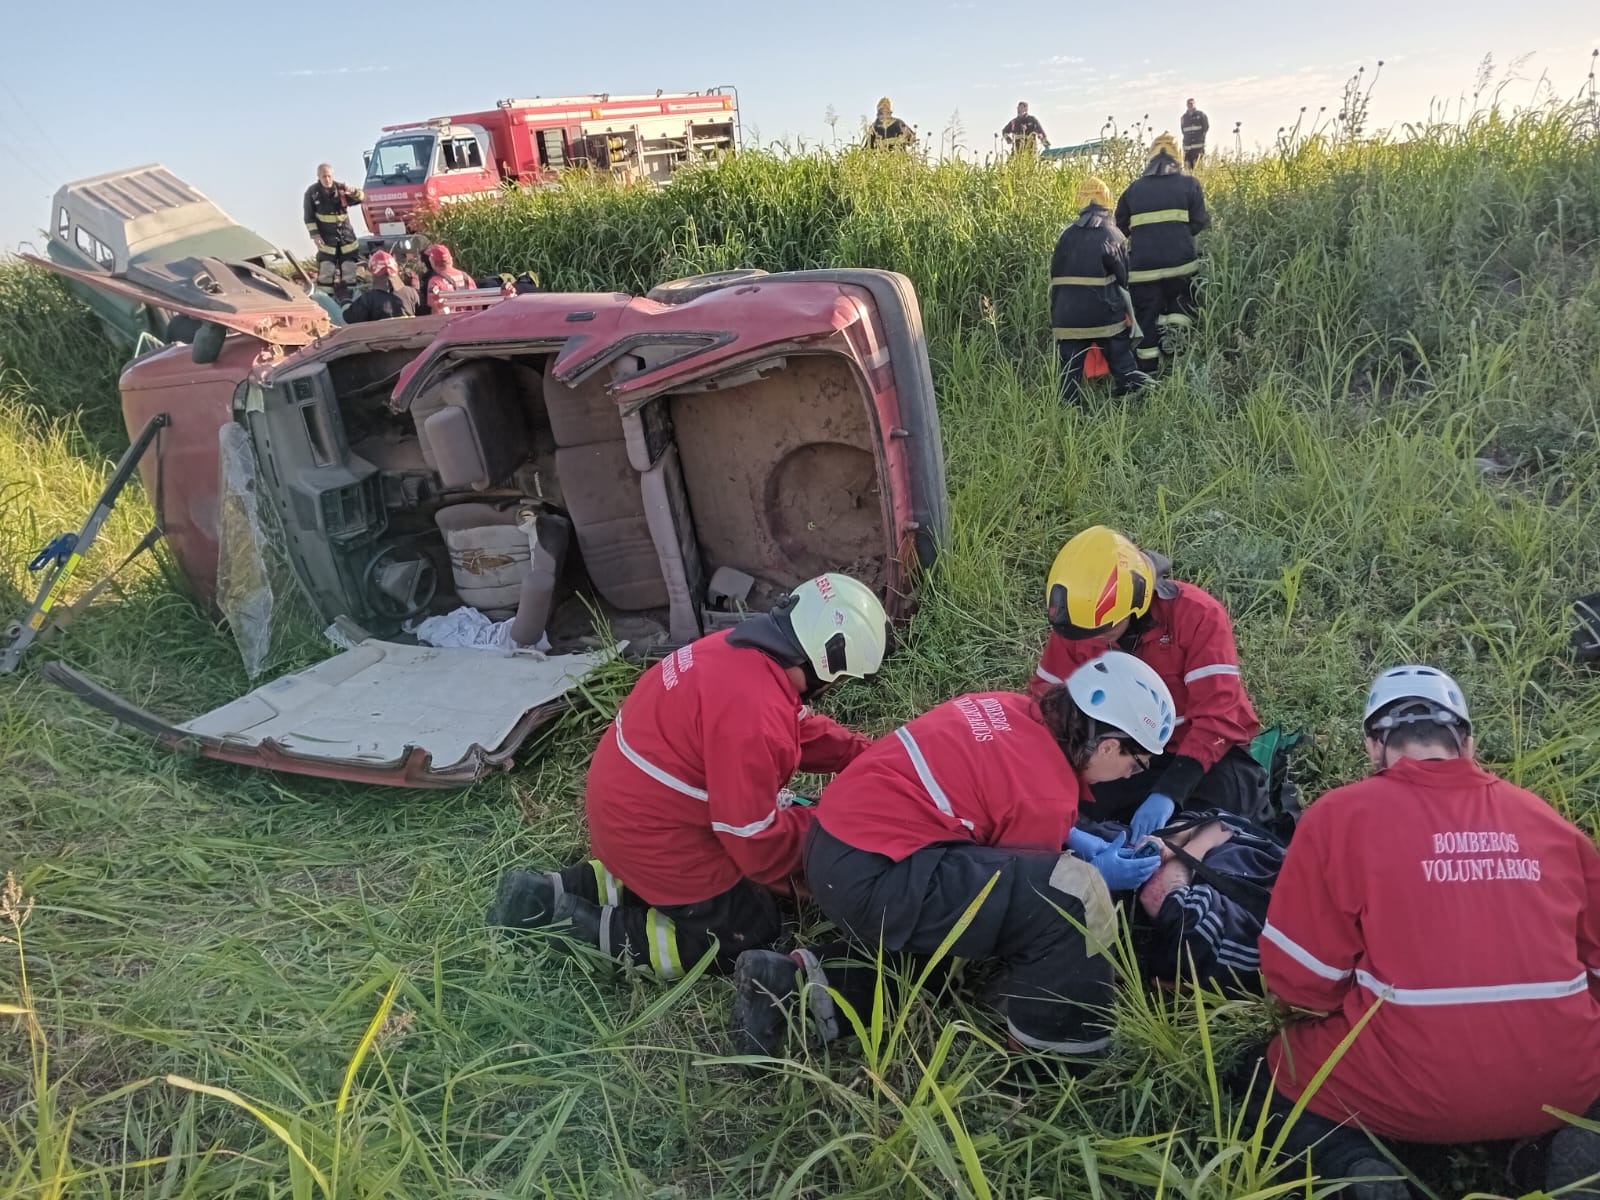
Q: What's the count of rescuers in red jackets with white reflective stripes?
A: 4